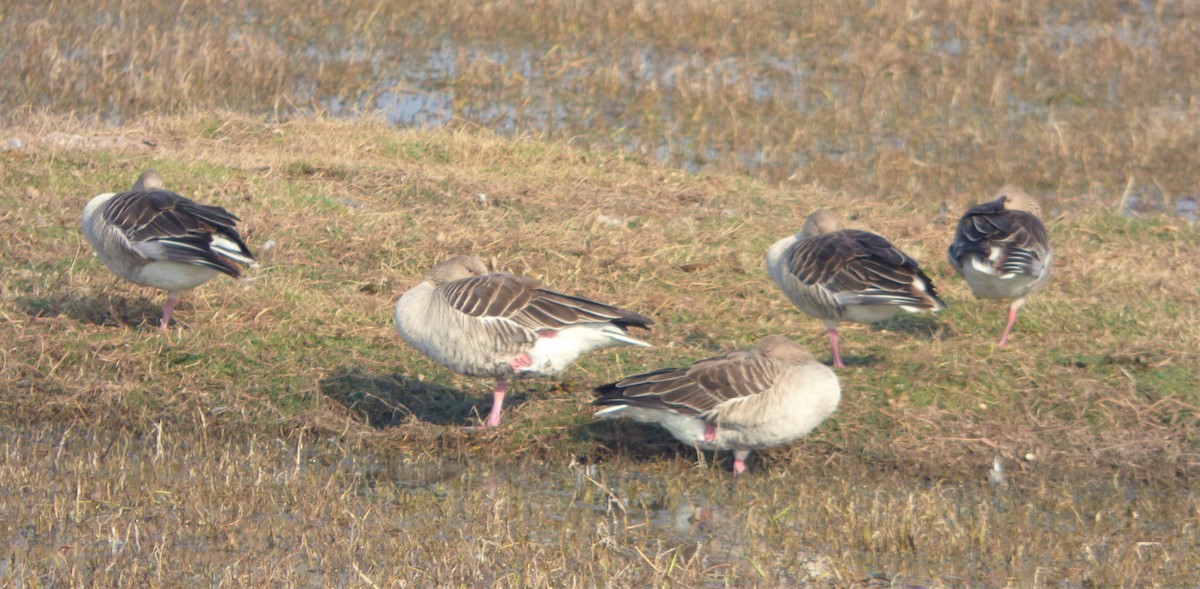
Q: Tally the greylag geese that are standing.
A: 5